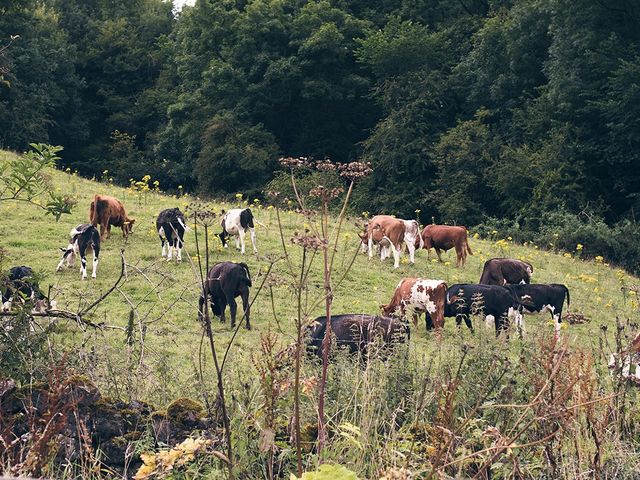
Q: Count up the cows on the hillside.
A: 15